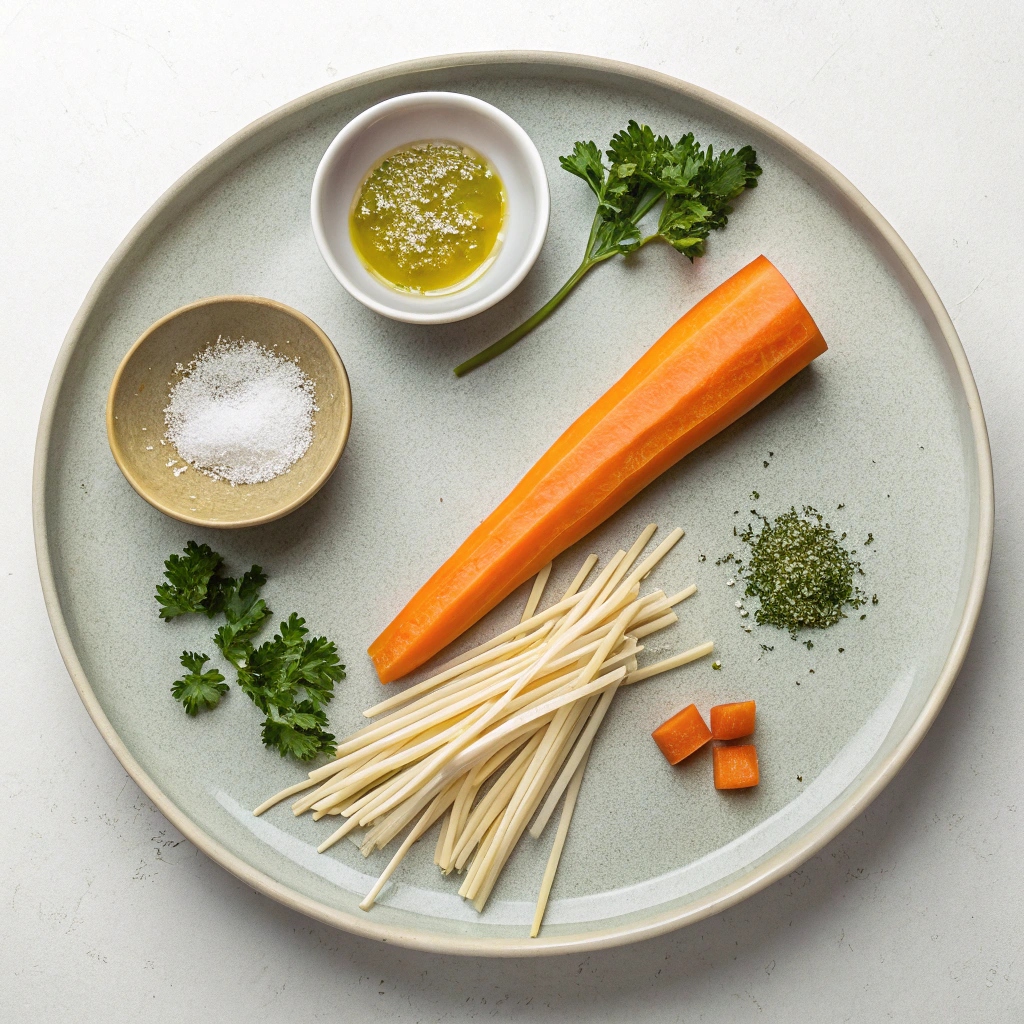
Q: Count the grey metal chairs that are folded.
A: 0